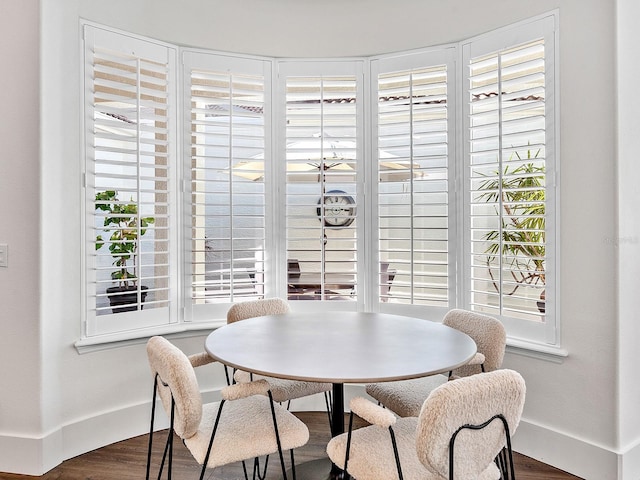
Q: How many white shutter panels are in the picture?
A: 5